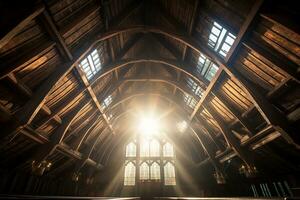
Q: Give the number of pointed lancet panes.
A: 8